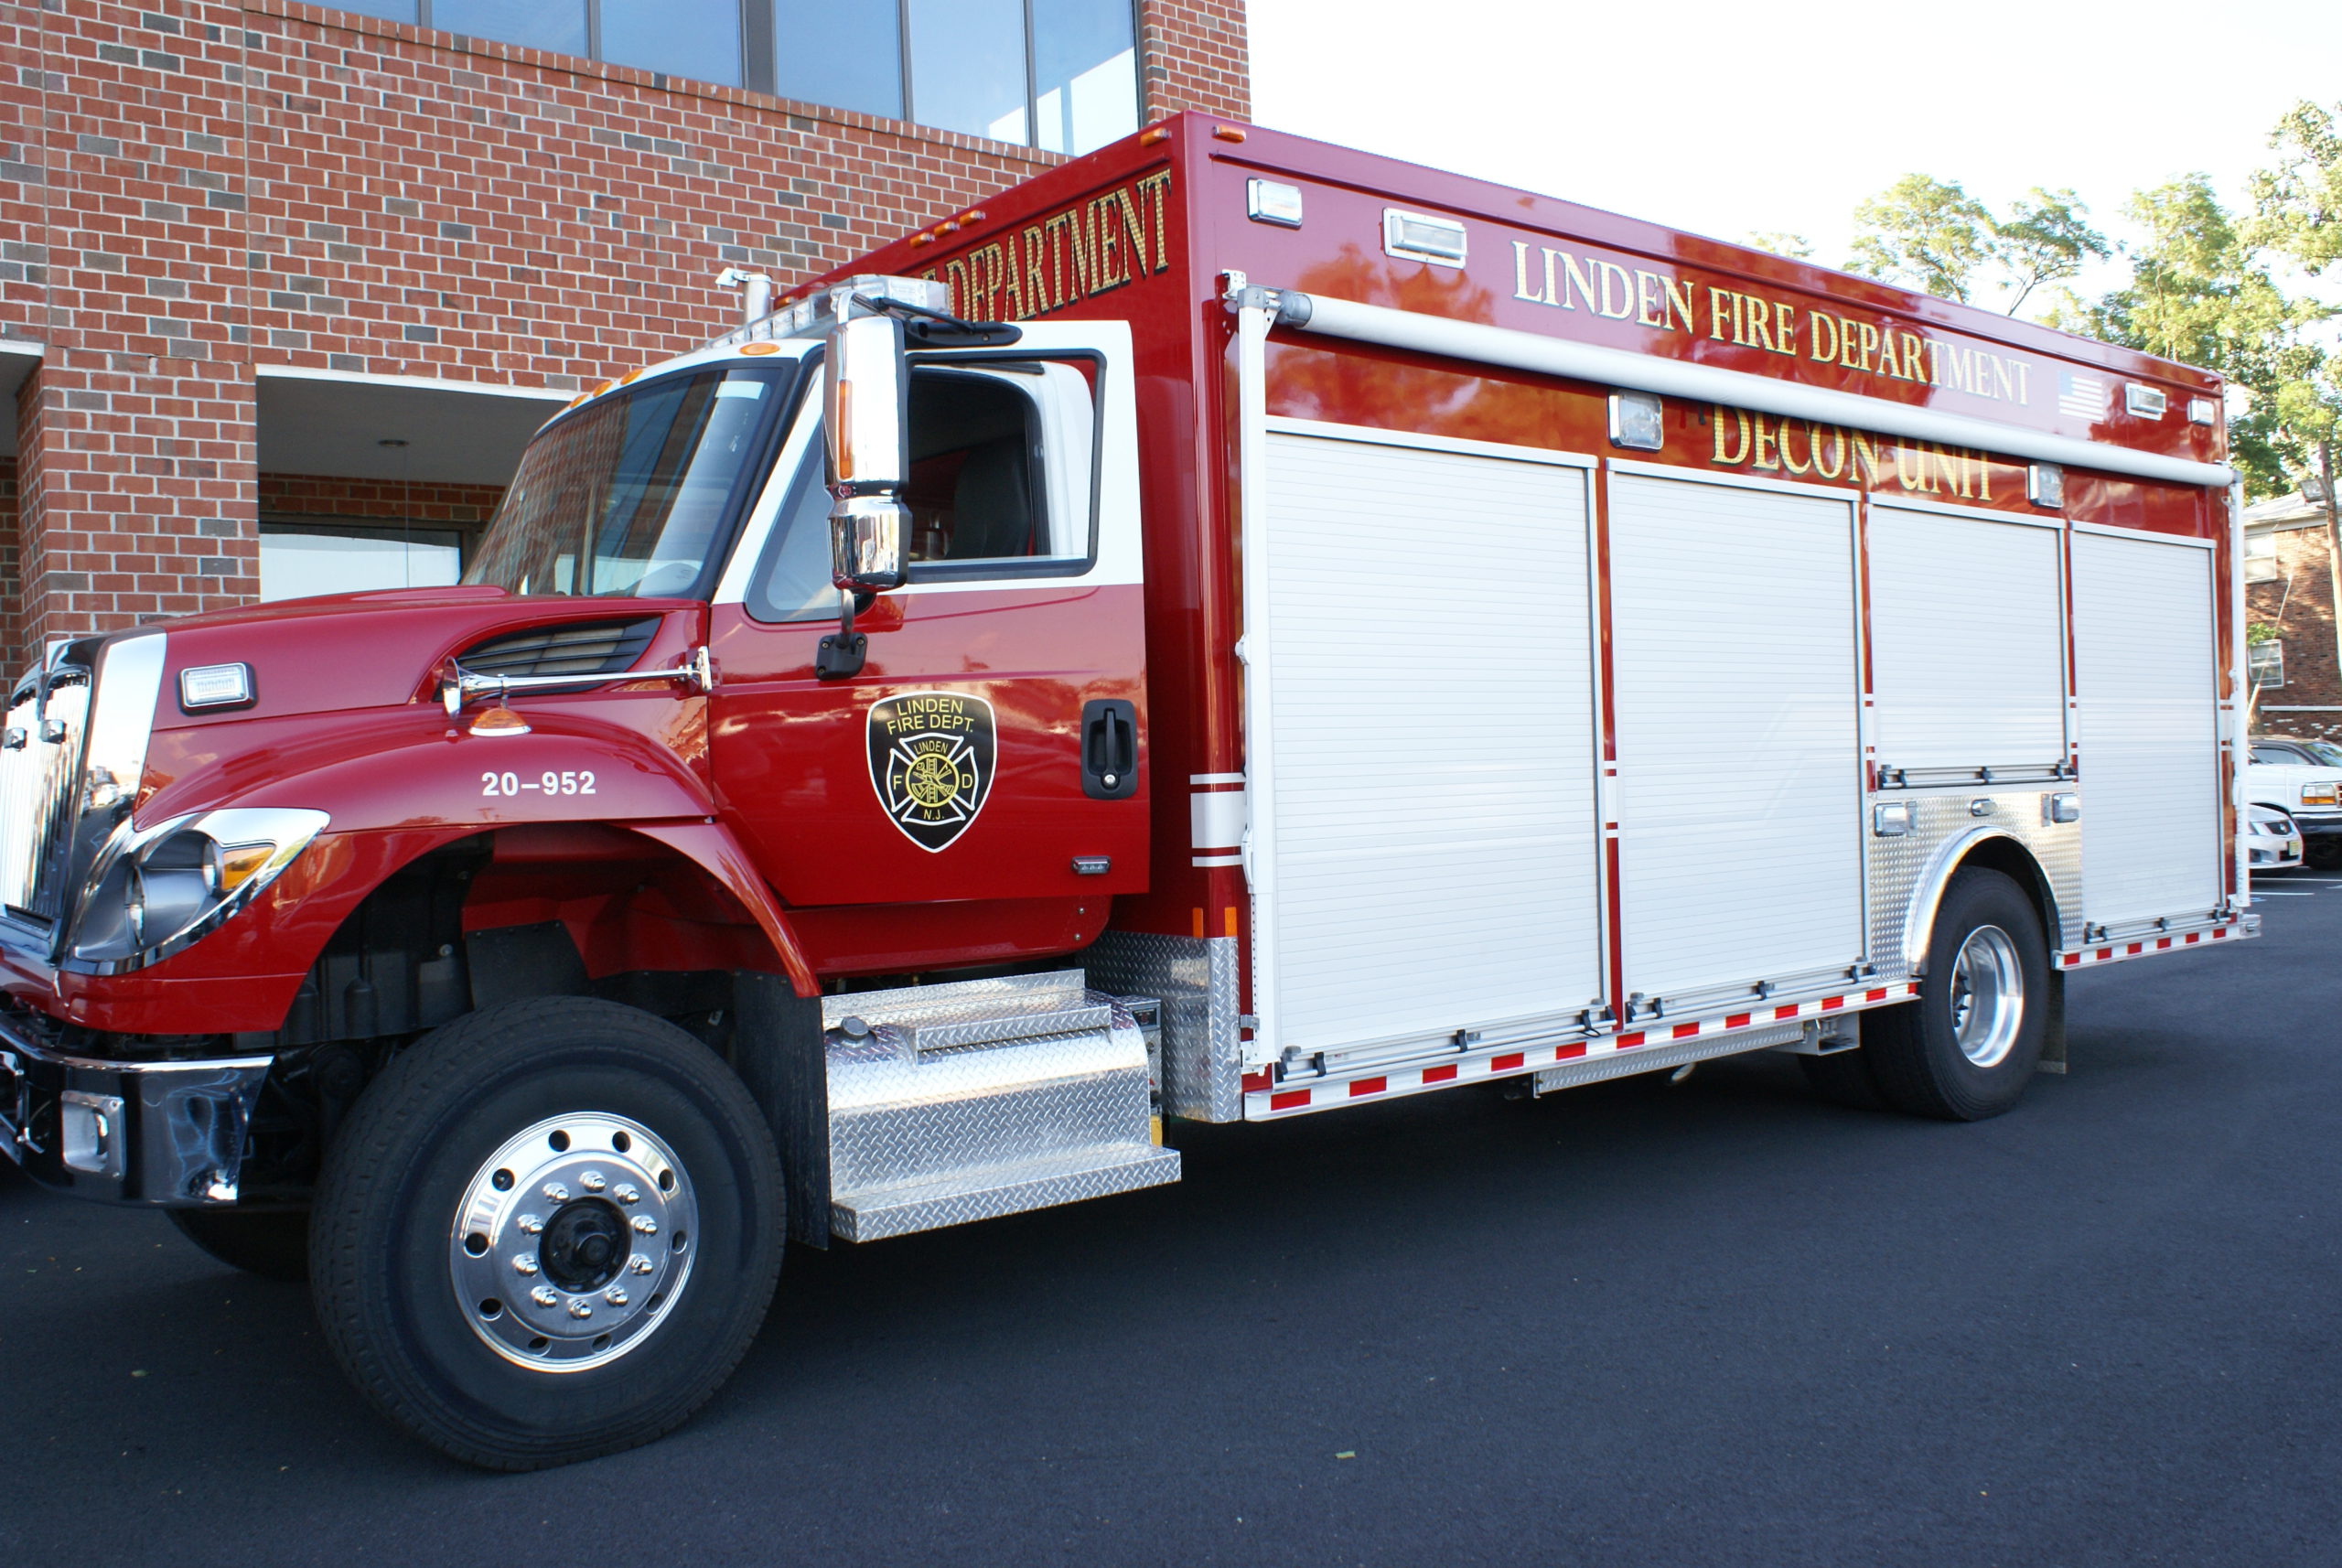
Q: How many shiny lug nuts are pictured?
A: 10